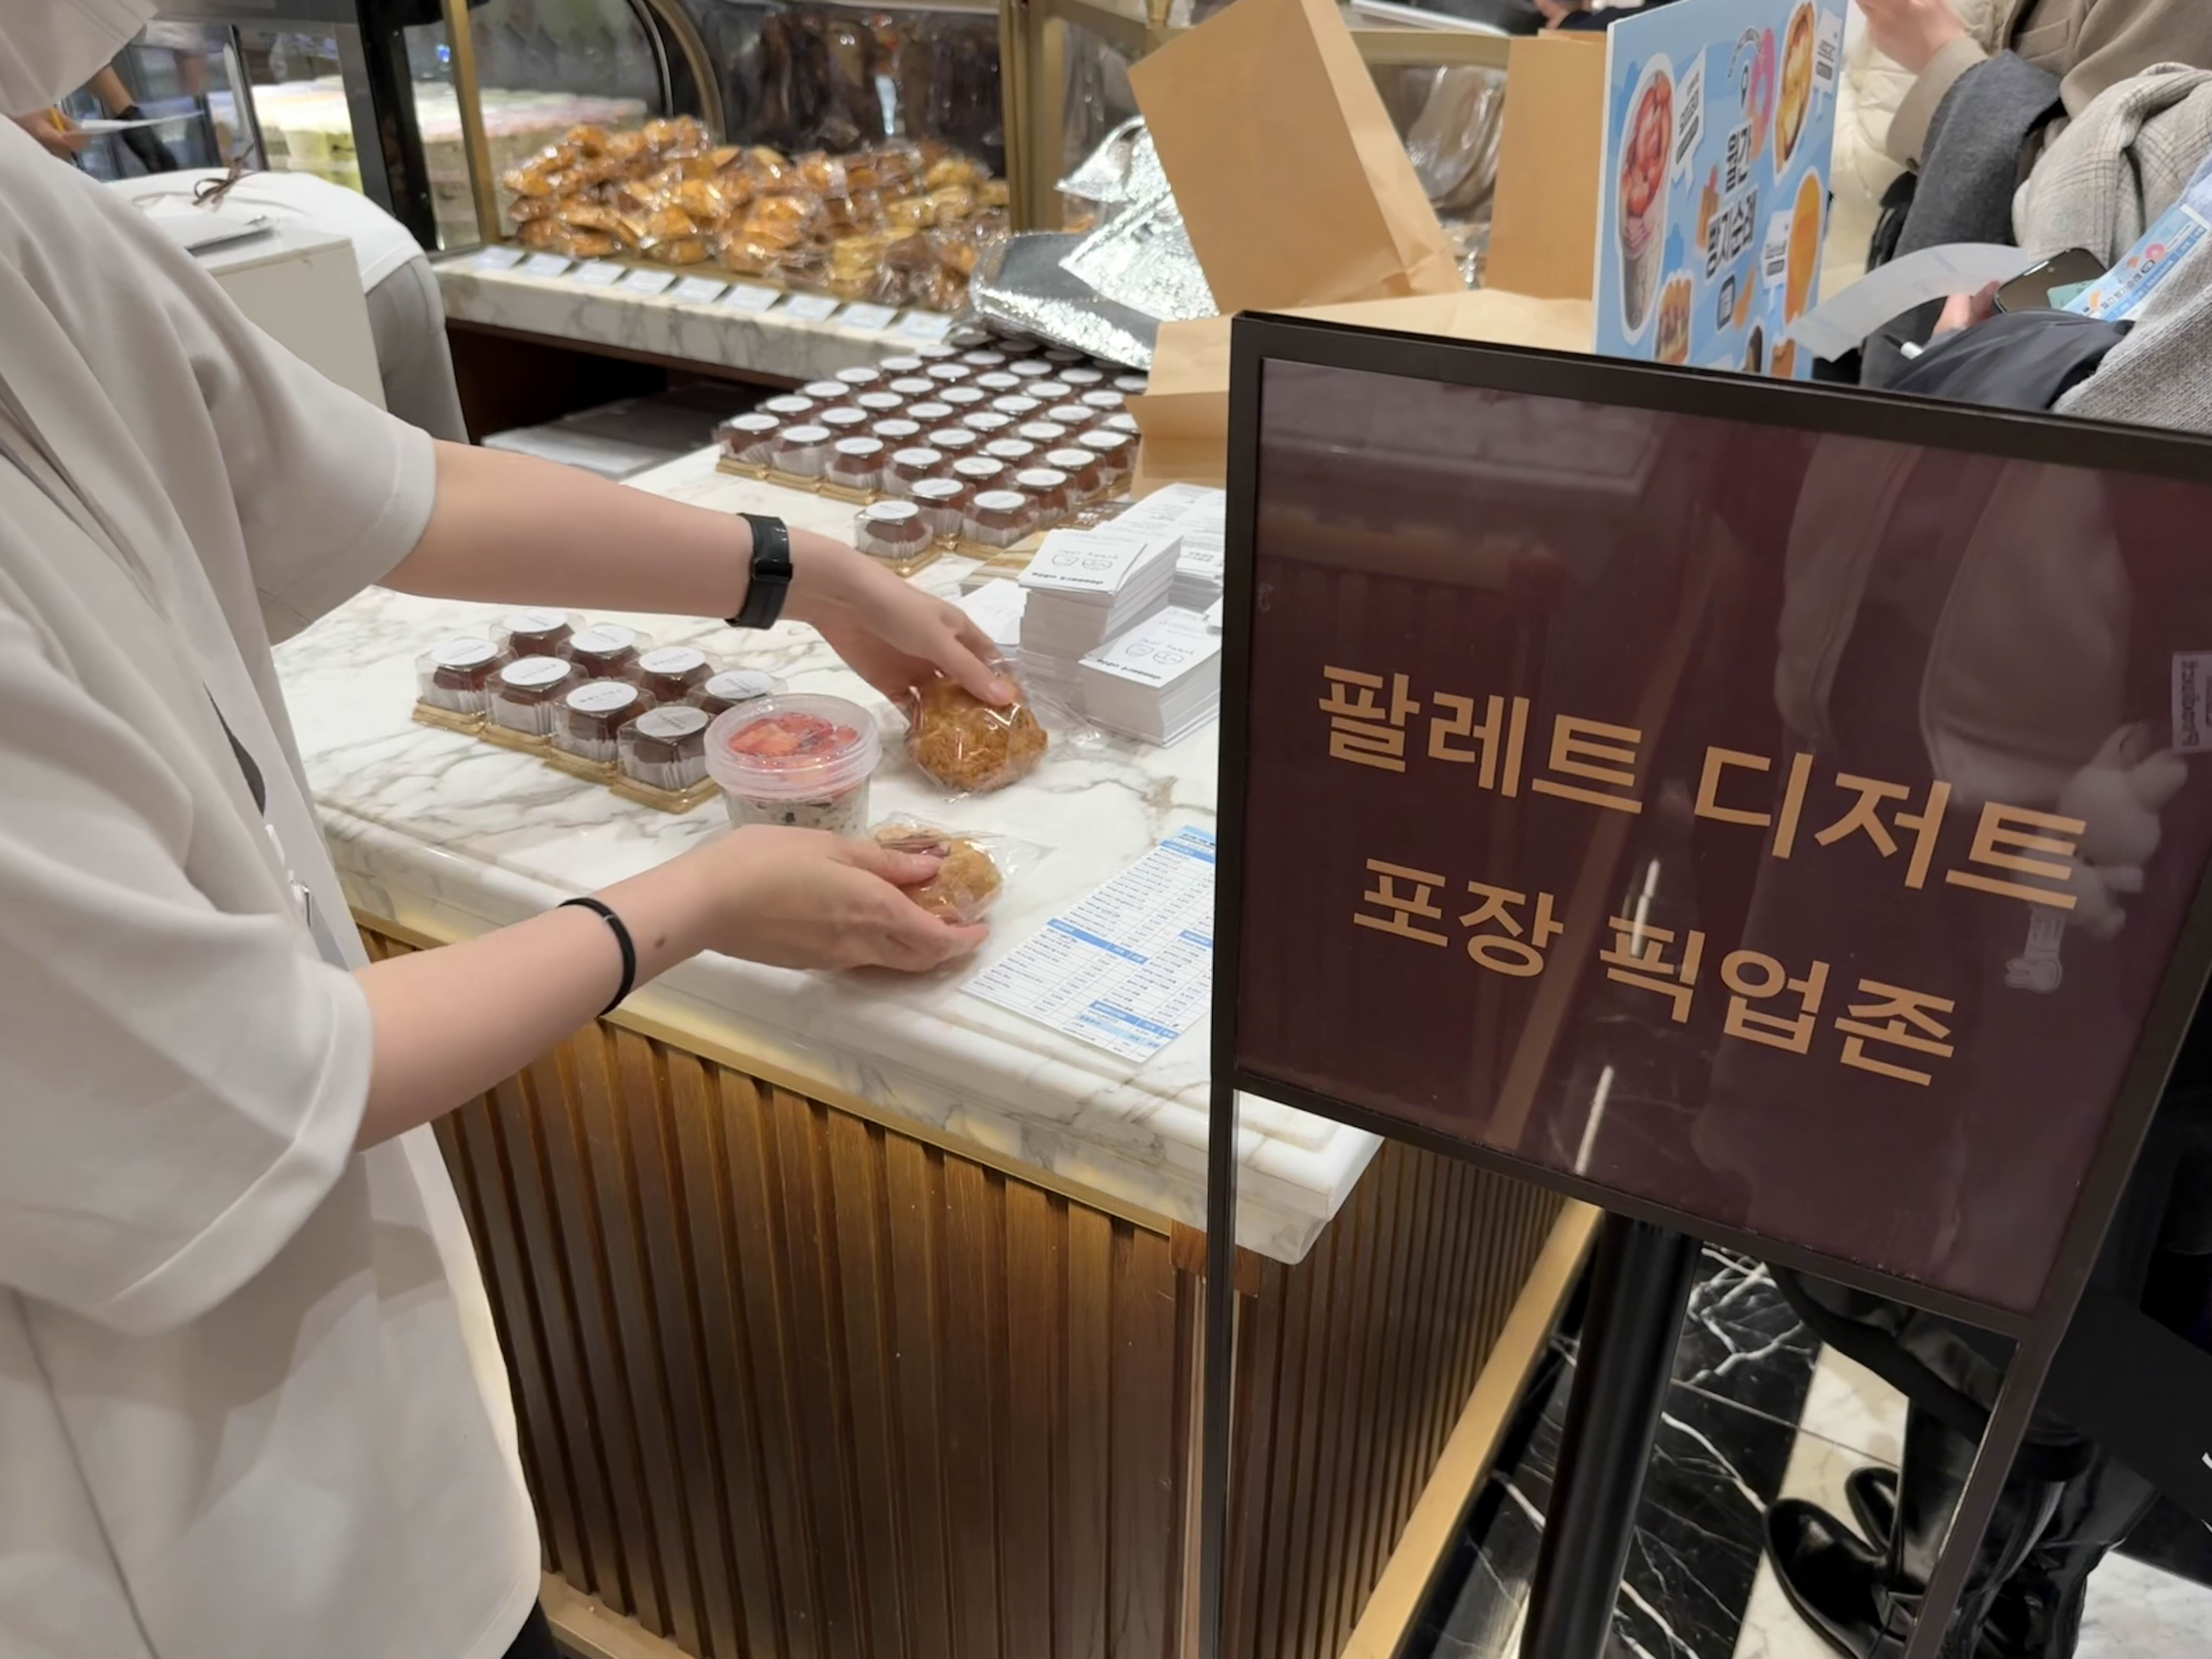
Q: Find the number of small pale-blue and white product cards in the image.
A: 9